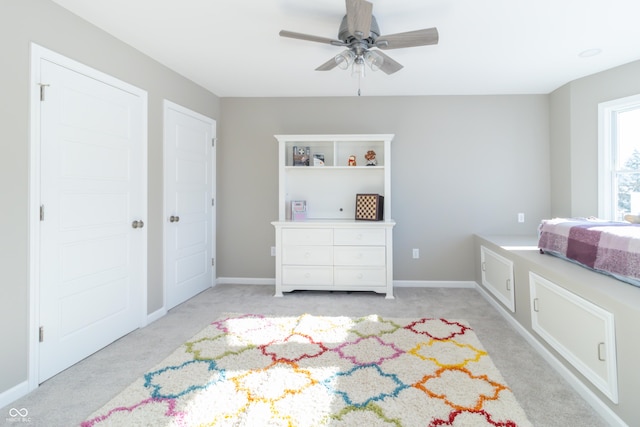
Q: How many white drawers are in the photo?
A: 6